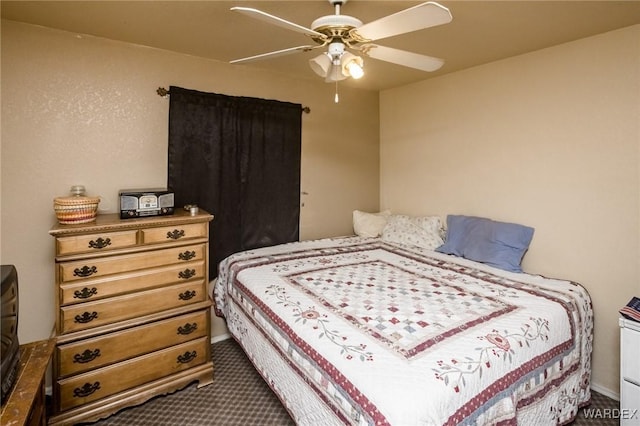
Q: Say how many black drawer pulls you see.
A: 12